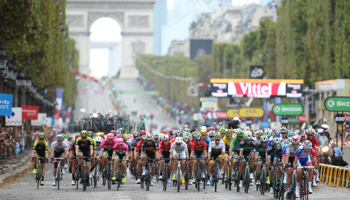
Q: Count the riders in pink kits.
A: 2